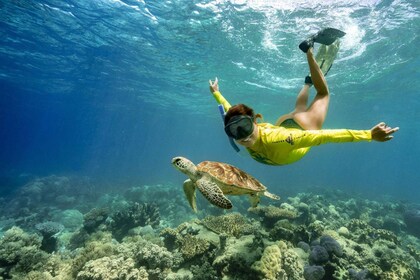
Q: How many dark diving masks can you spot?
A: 1